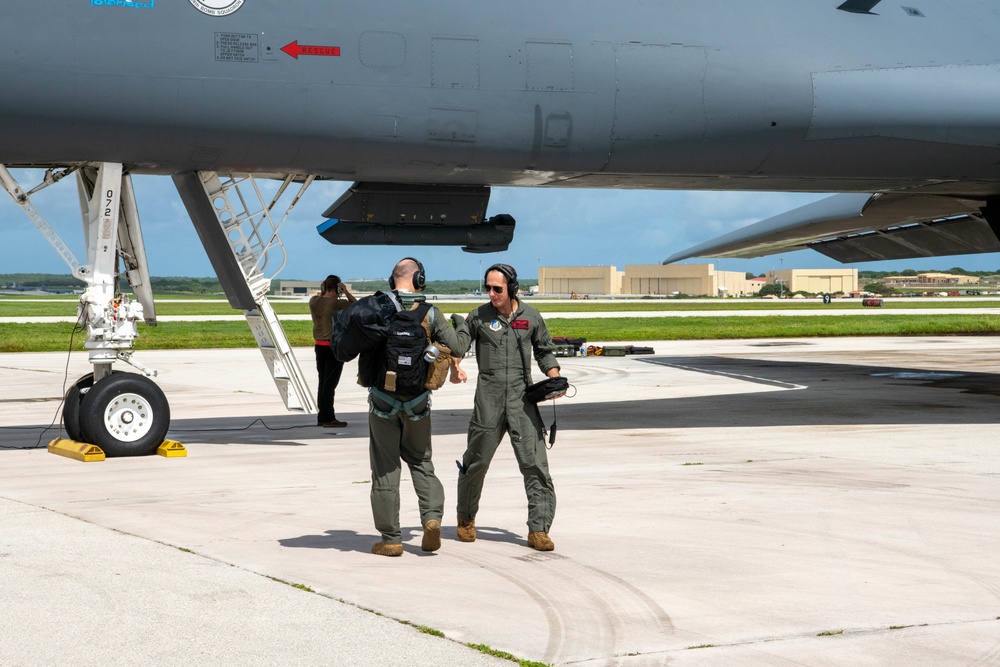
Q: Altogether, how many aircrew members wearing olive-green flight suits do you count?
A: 2